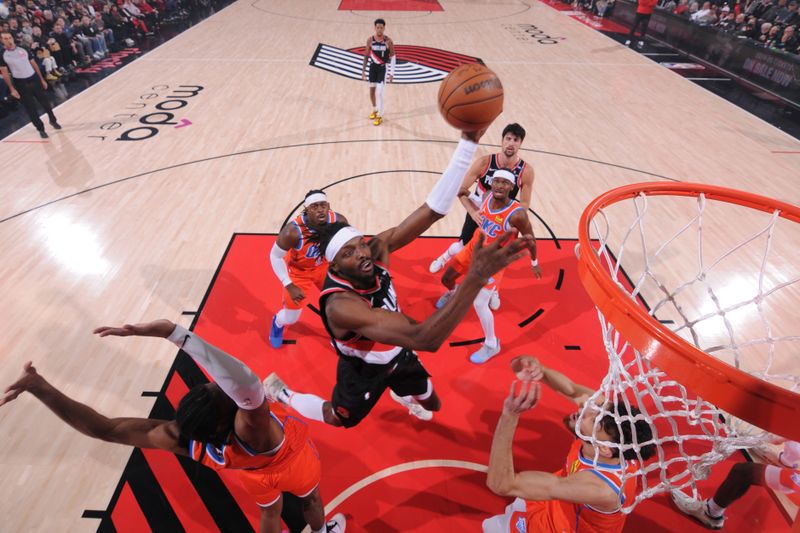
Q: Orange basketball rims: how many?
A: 1